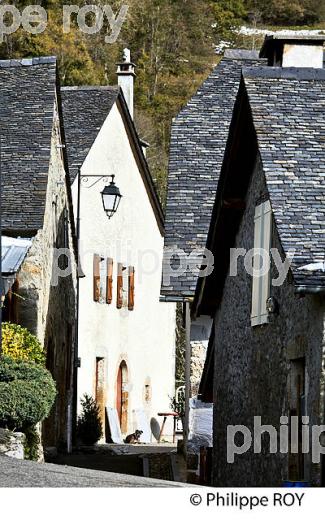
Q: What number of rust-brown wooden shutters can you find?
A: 4